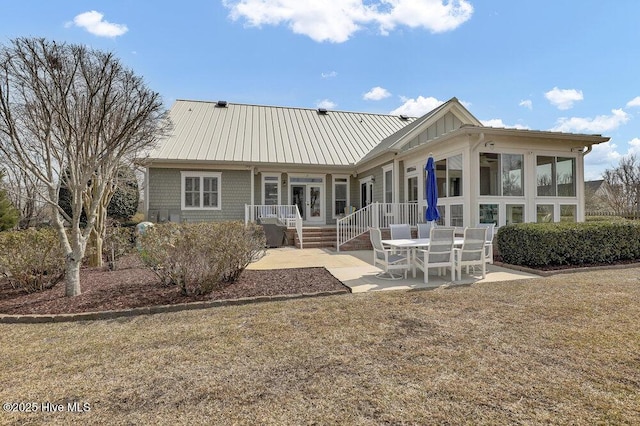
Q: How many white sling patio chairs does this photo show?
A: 6